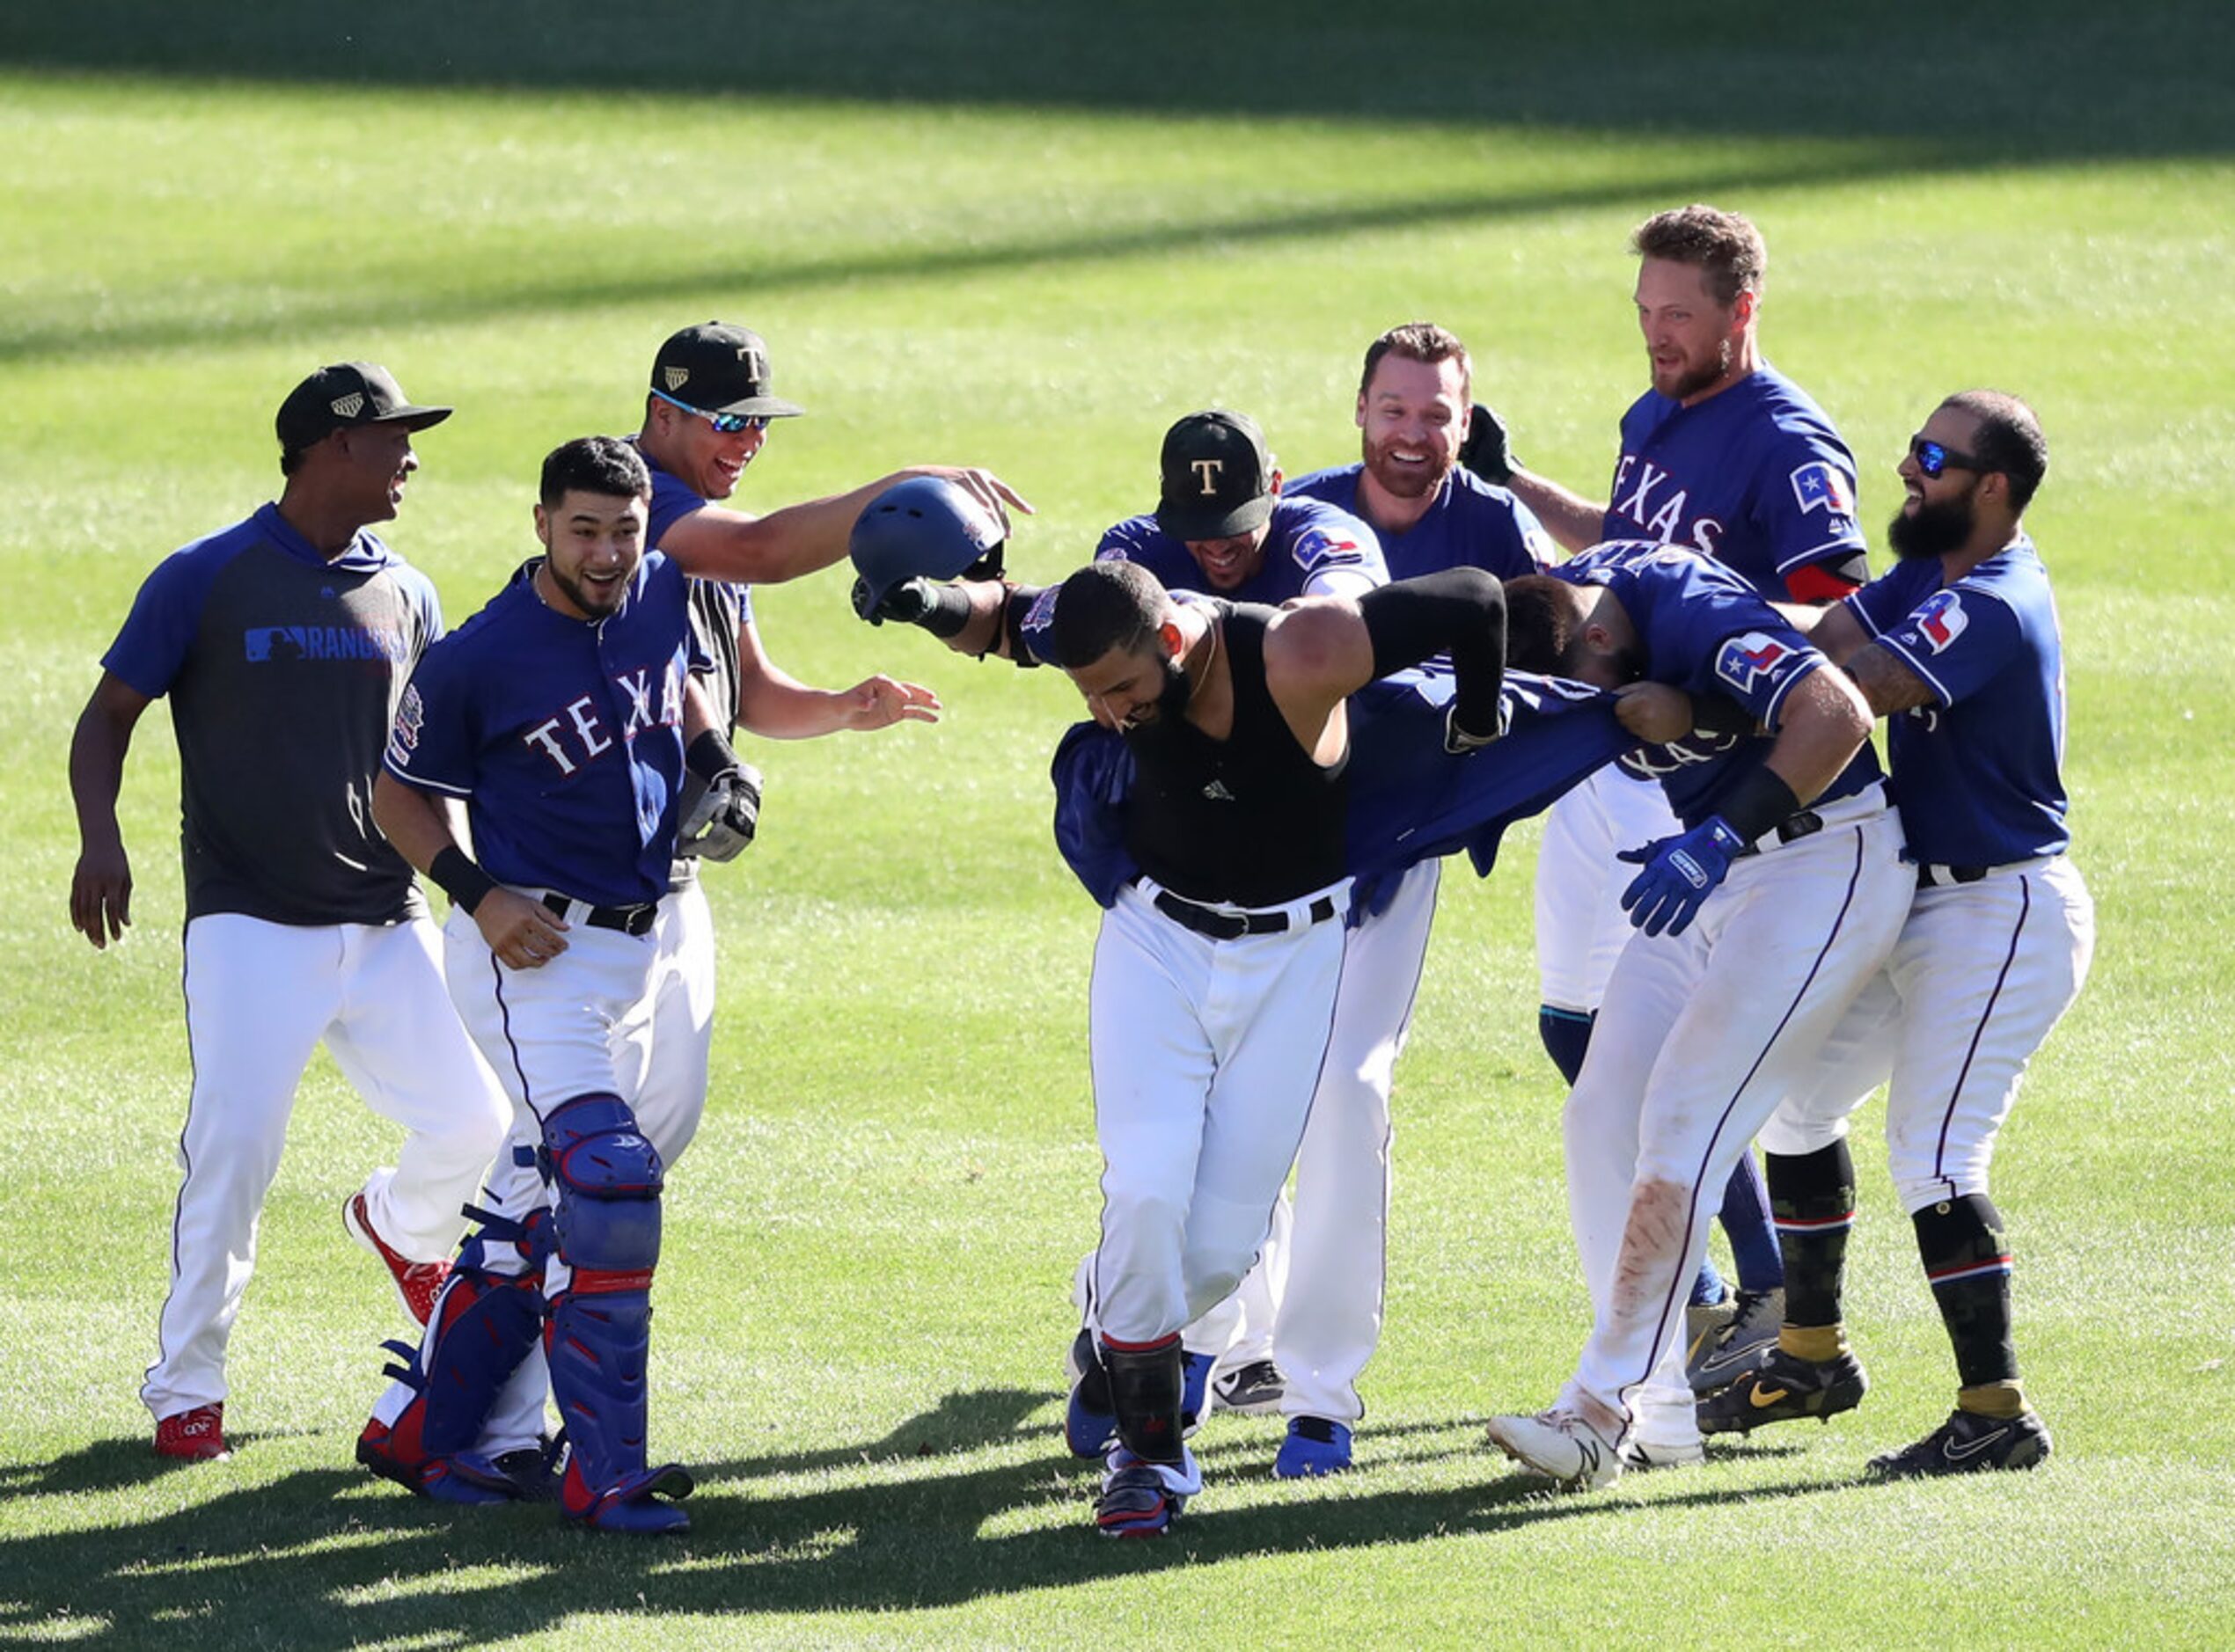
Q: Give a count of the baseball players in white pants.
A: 9